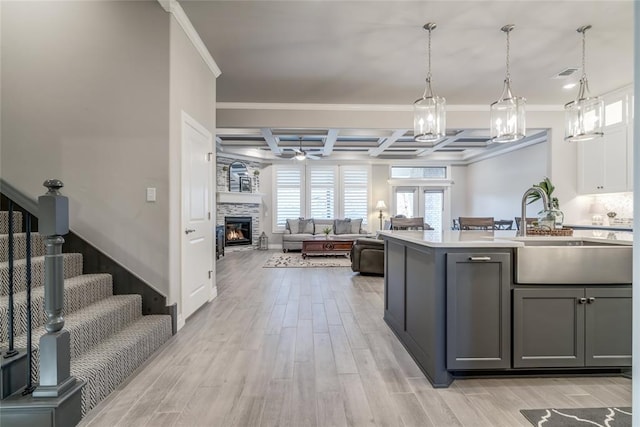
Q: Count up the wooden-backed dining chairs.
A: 3